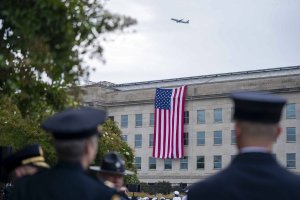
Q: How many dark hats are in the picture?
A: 4